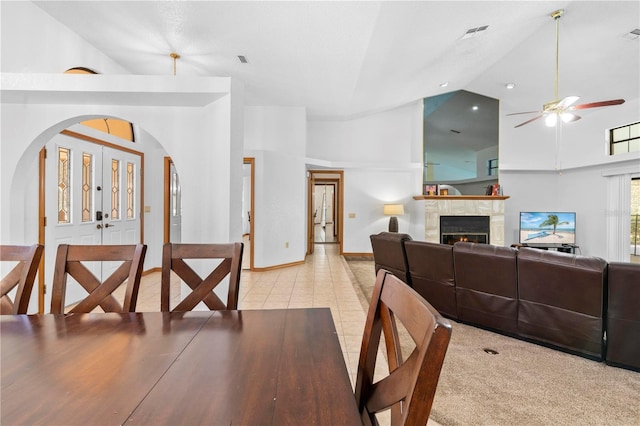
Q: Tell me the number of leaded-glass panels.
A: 4